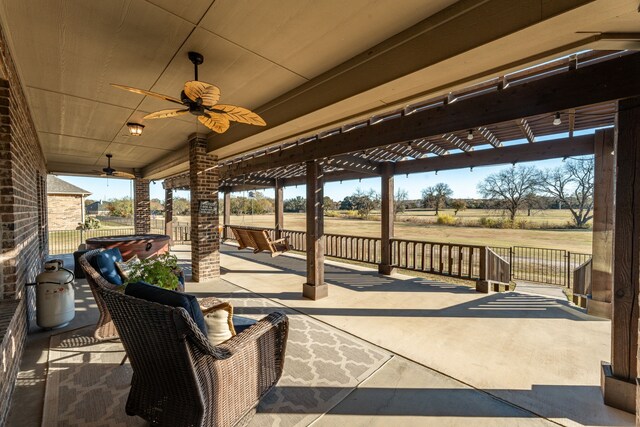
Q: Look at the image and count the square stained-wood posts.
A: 7